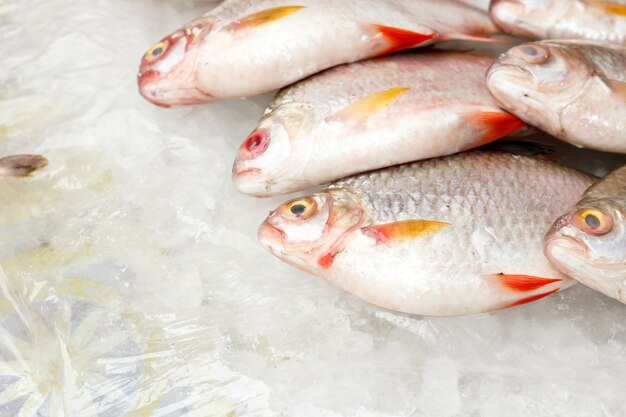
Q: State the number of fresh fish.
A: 6